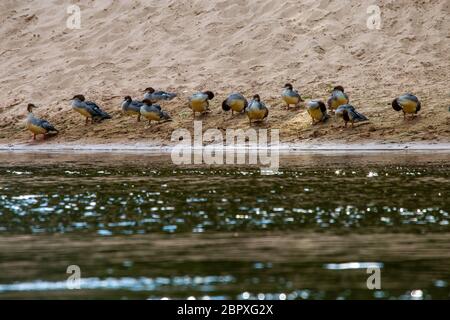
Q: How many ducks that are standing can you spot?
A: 12